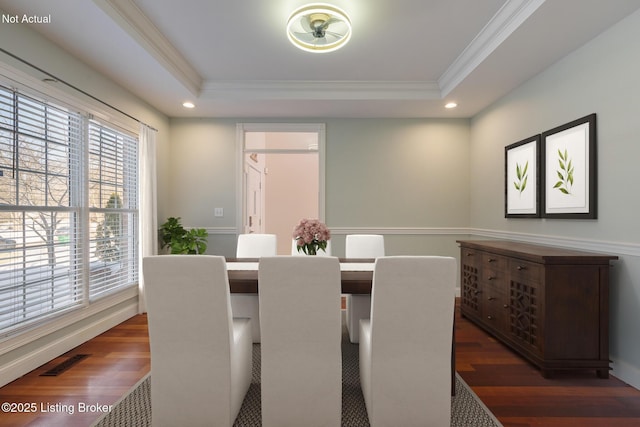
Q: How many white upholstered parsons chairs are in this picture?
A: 6